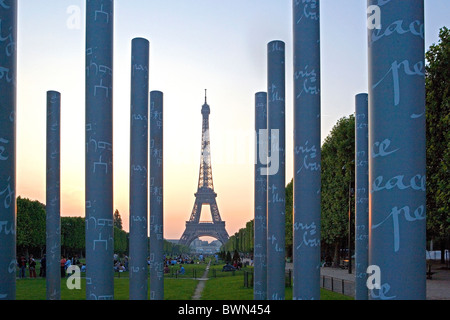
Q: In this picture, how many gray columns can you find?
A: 10